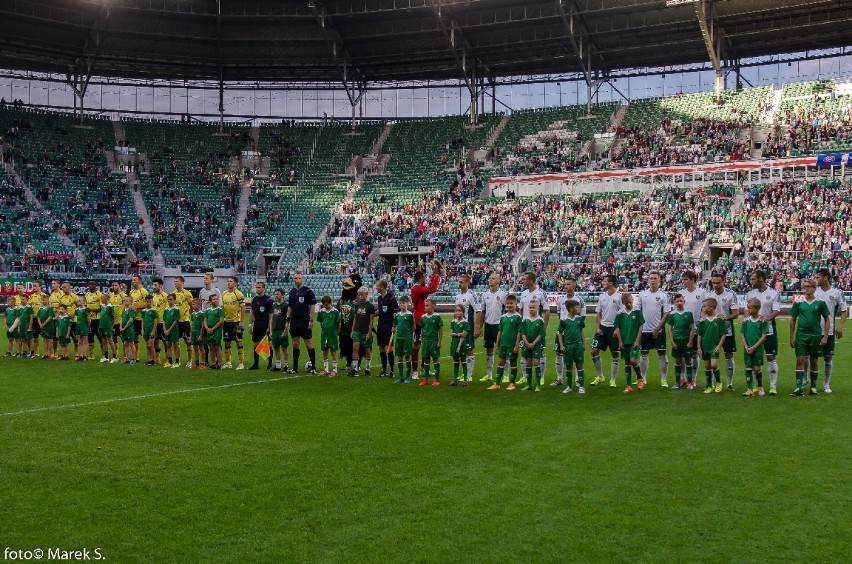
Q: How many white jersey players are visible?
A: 10